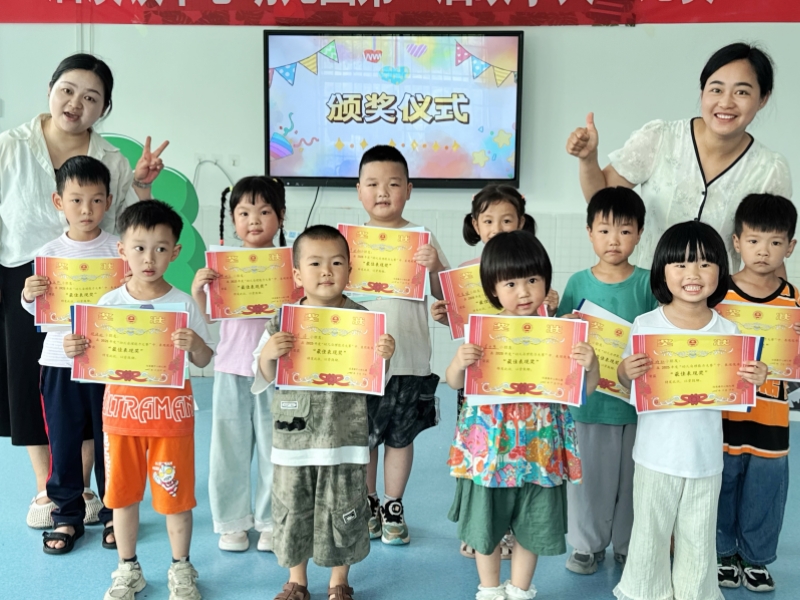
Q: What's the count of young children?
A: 10